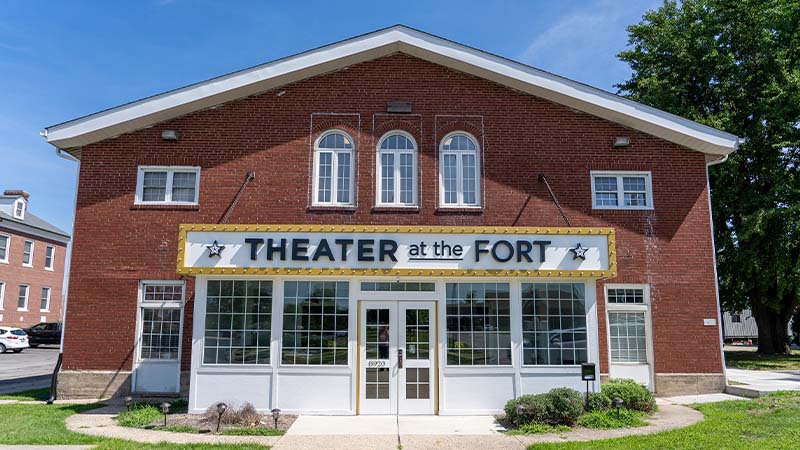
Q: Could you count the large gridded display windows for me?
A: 4